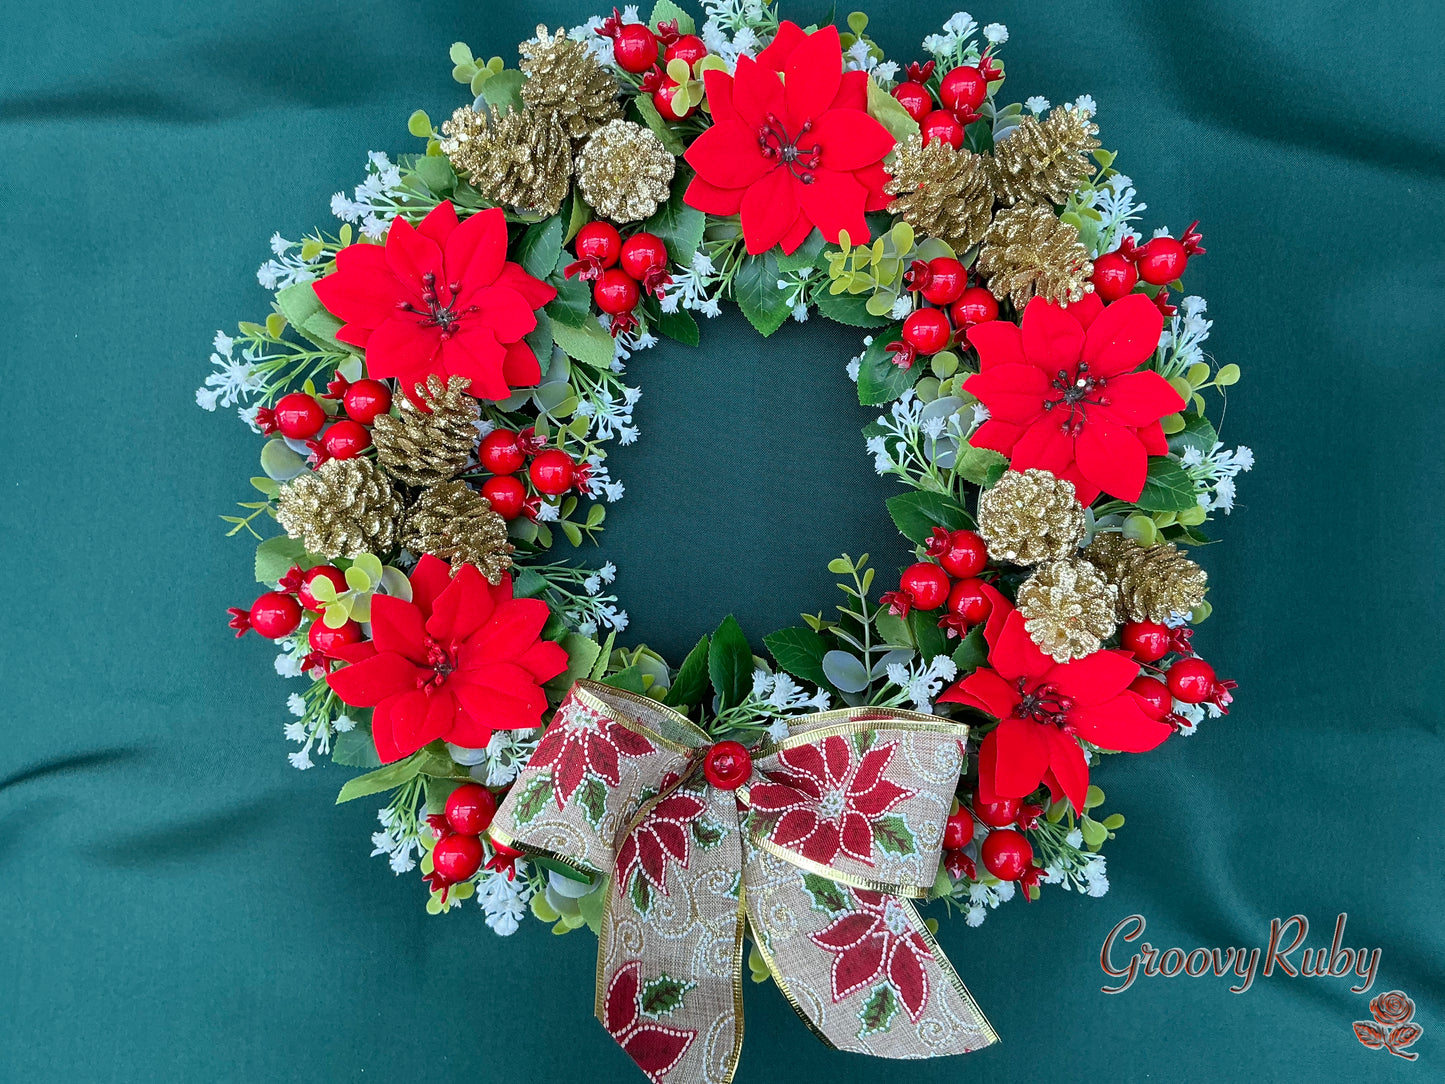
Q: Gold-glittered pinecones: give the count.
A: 12